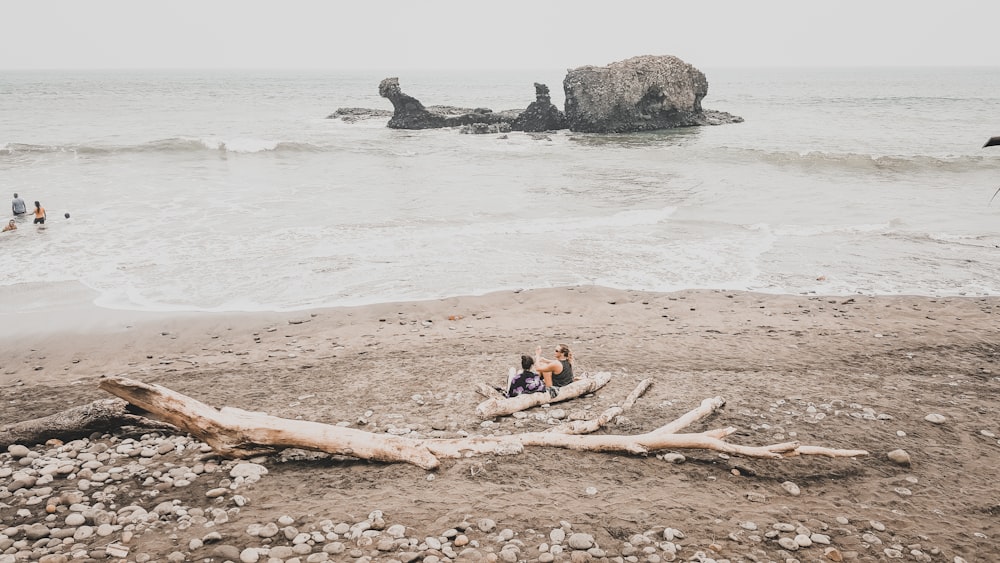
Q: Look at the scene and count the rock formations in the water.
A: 3